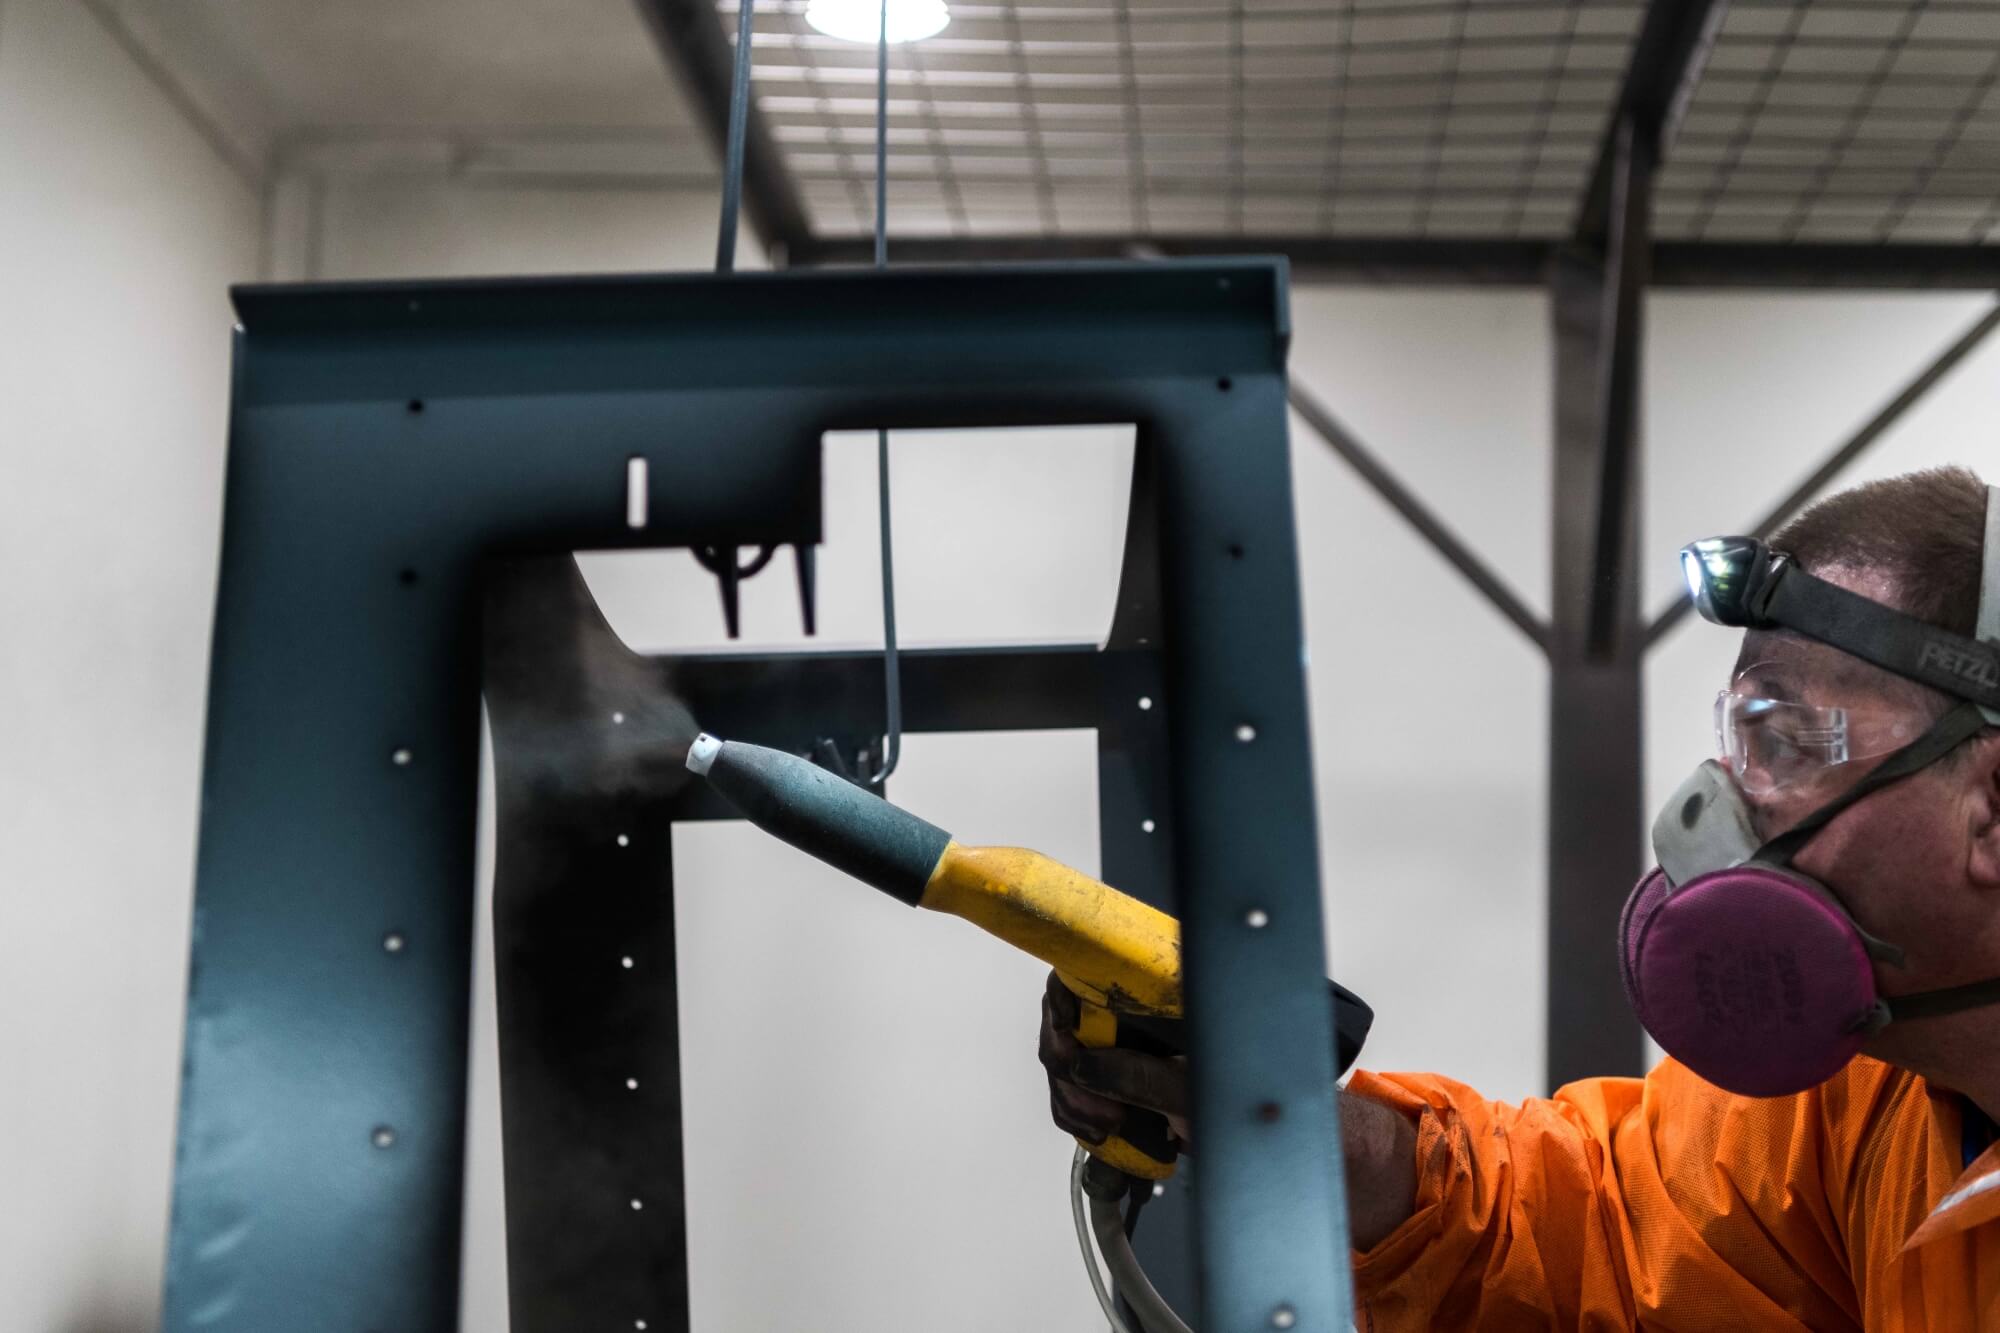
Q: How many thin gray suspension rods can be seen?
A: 2